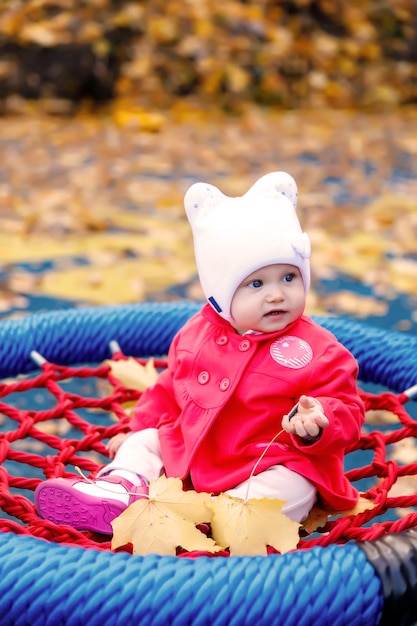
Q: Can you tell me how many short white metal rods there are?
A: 3